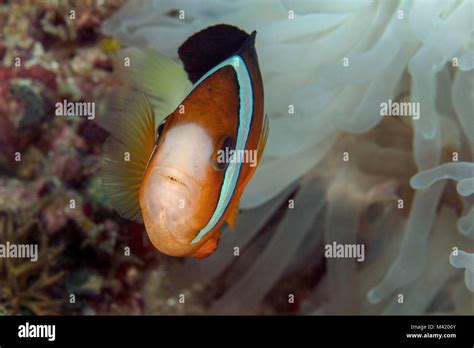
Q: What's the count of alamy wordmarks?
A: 6